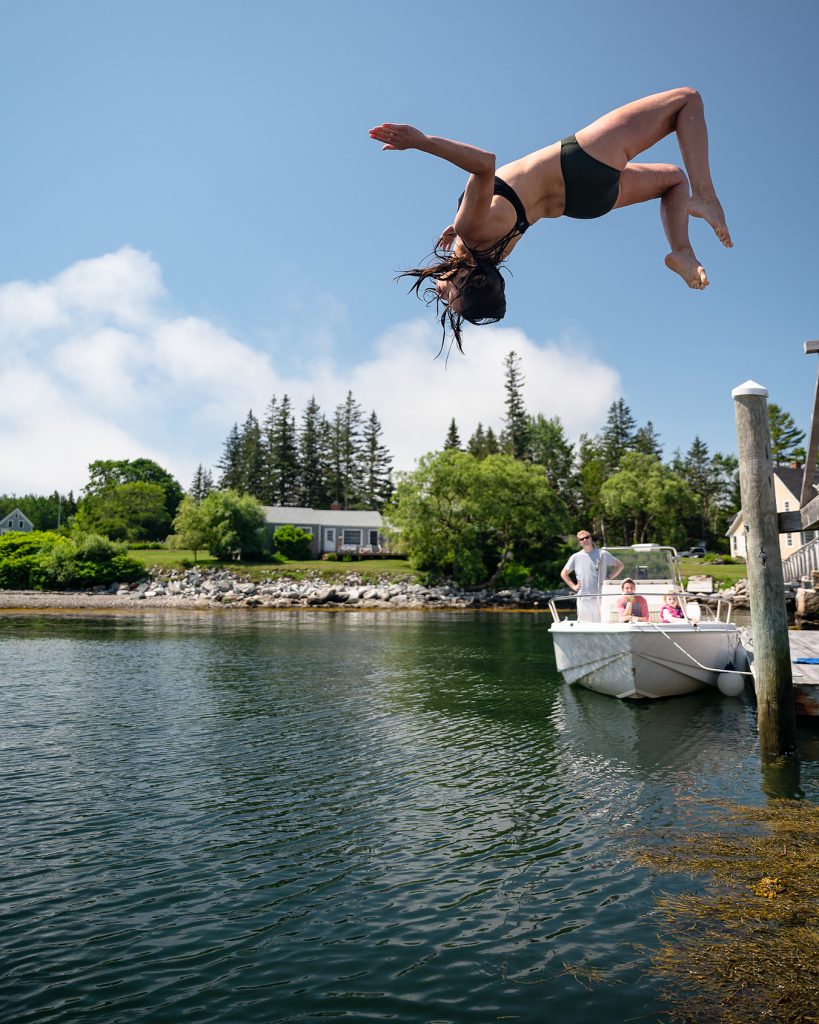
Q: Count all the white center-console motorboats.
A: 1